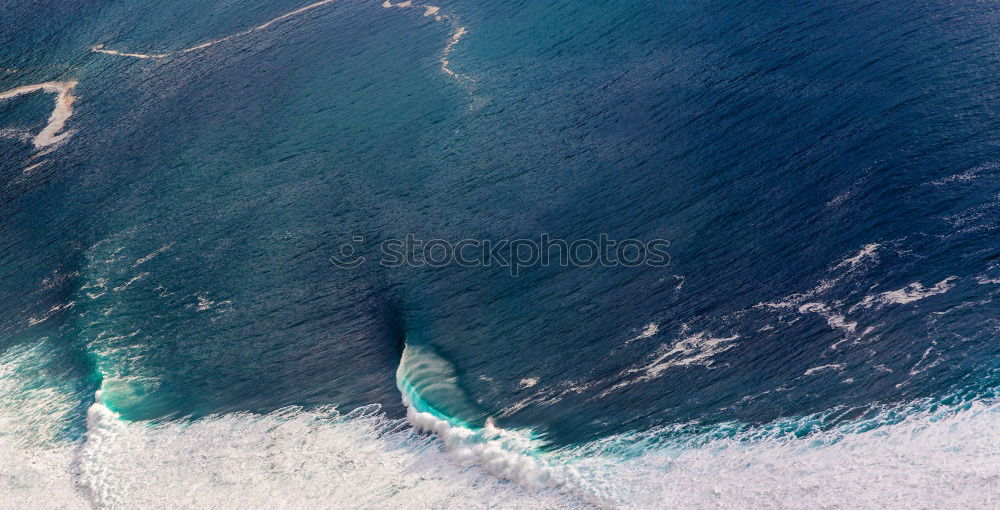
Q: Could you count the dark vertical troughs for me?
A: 2